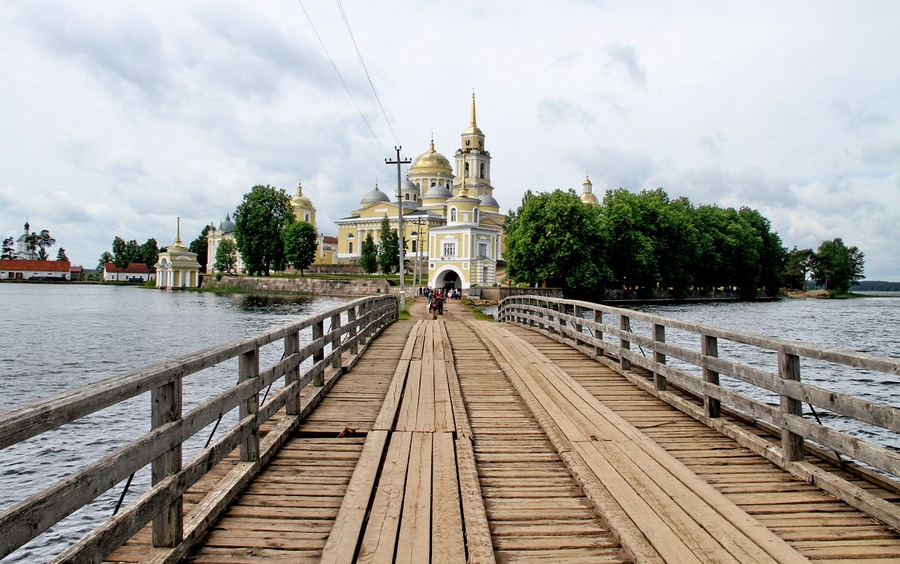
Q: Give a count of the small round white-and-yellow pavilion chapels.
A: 1